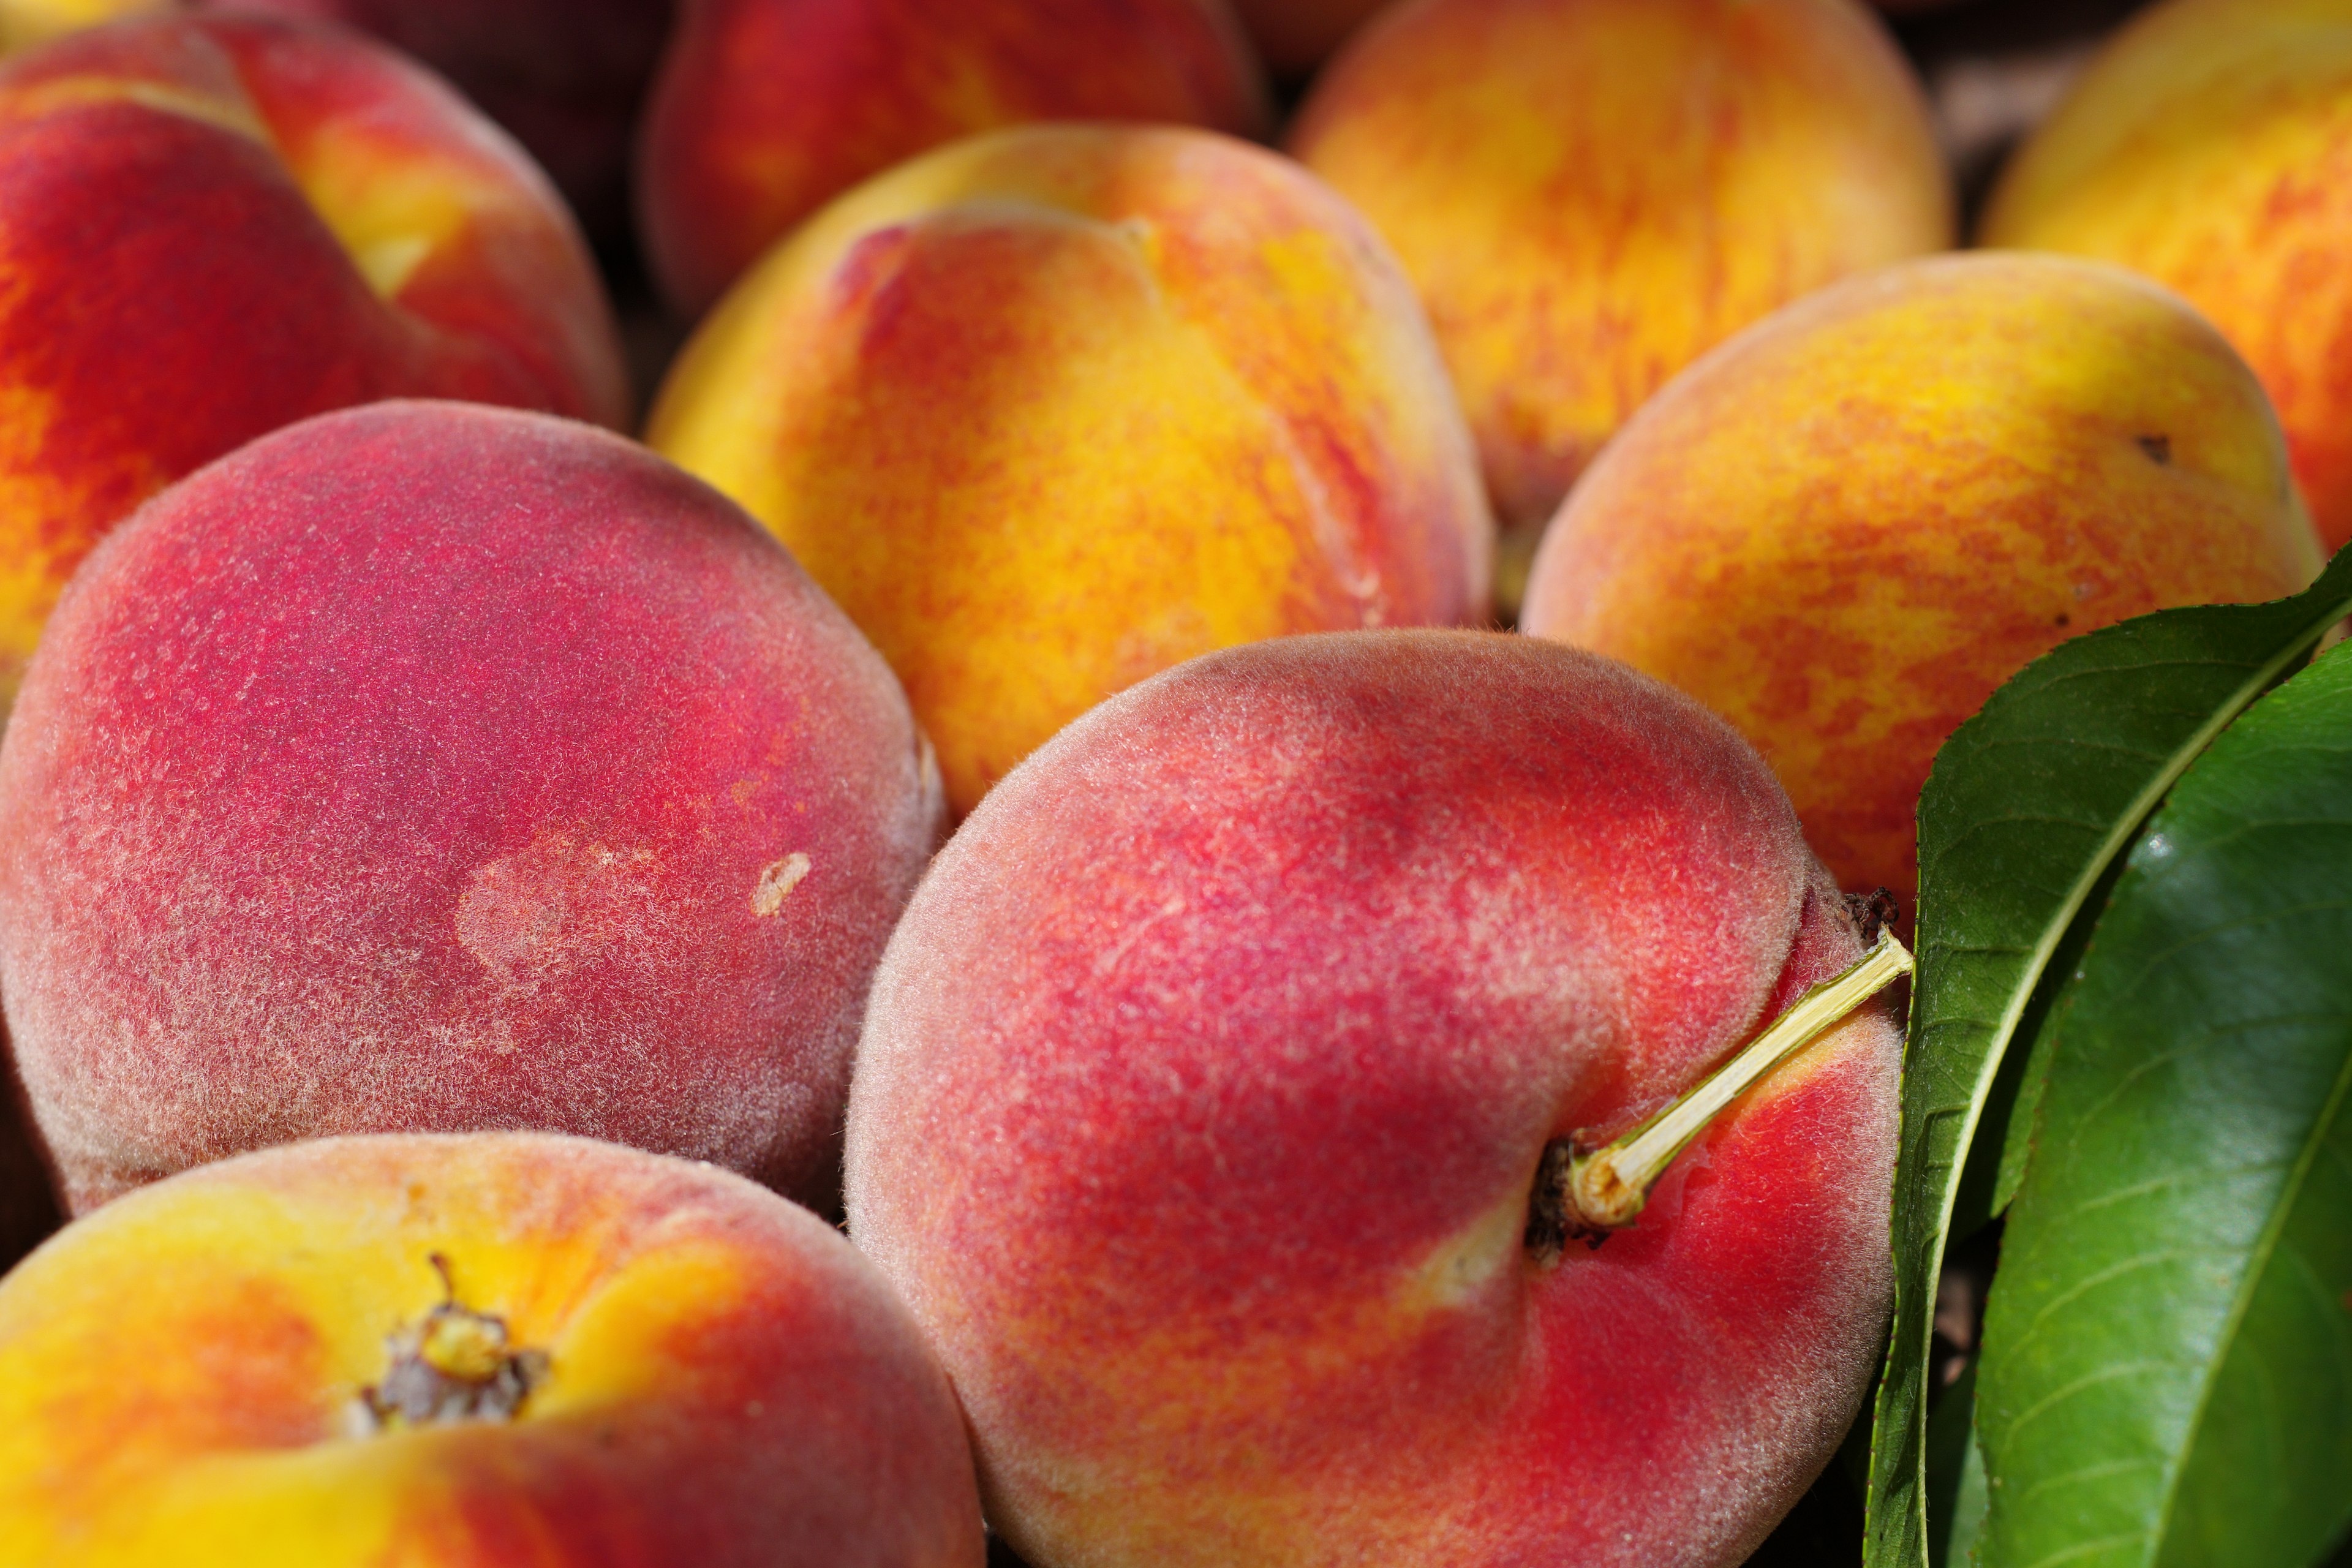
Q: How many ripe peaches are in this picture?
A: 9